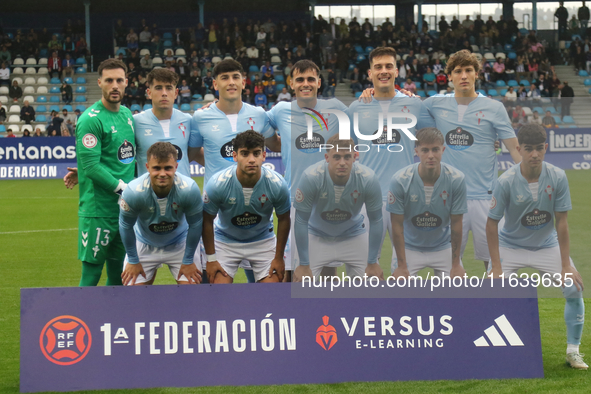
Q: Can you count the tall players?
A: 6